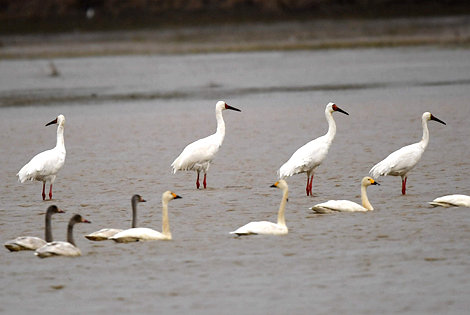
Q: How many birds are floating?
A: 7